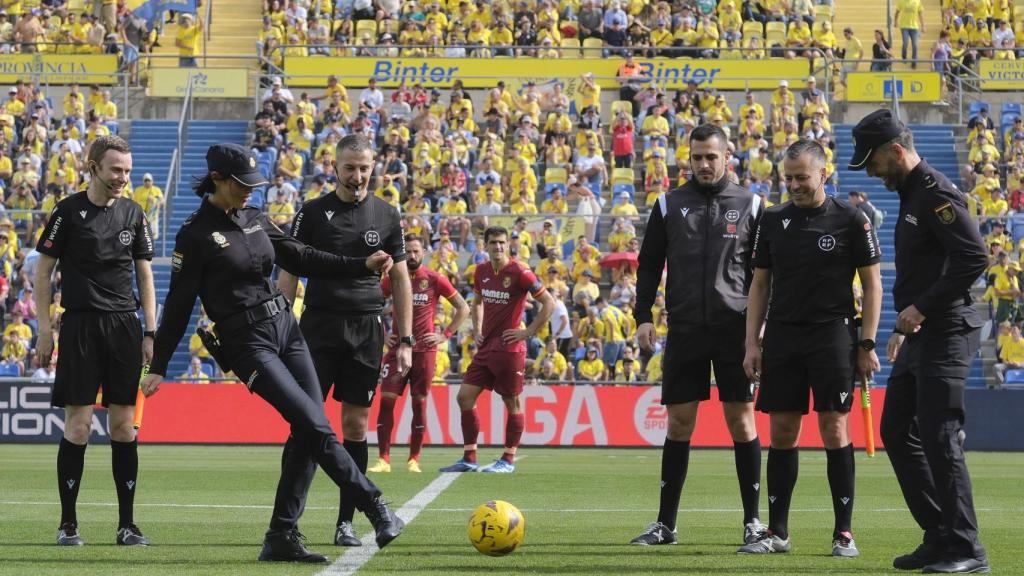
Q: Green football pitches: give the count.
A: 1